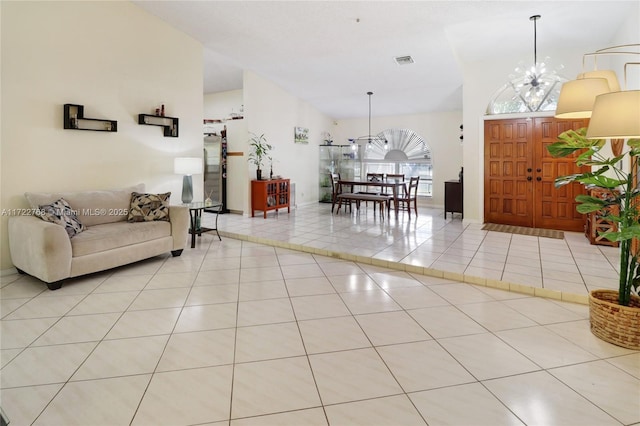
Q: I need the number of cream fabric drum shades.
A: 3